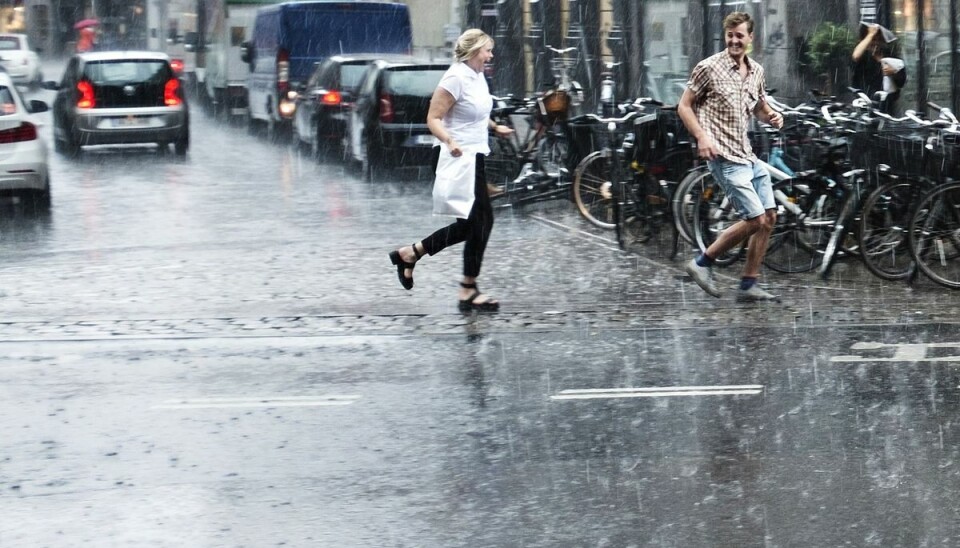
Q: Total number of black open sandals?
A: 2